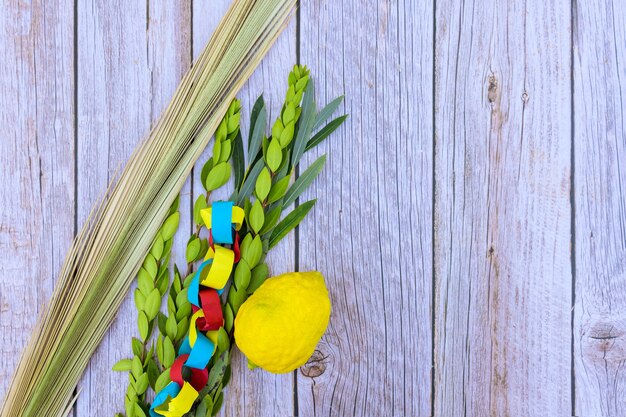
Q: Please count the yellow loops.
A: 4